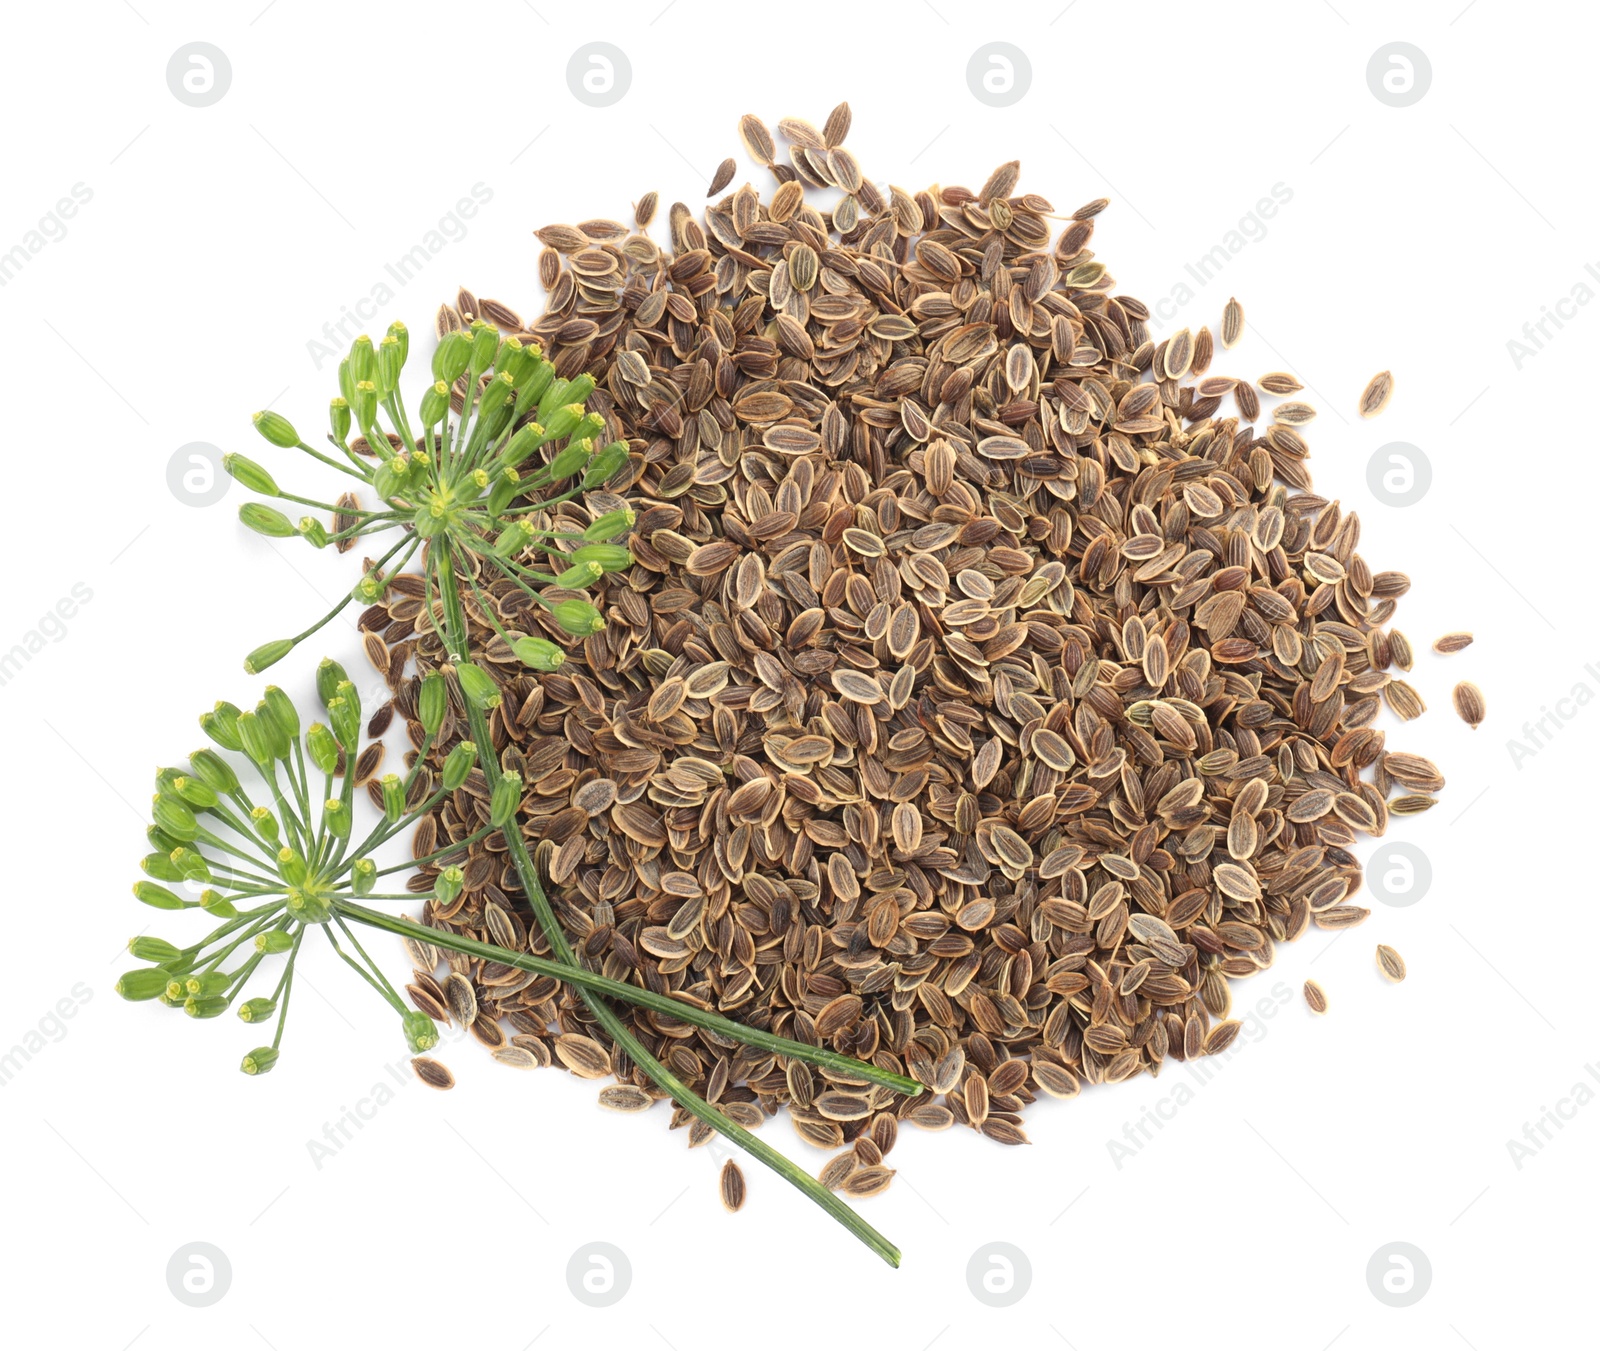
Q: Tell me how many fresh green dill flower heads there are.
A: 2